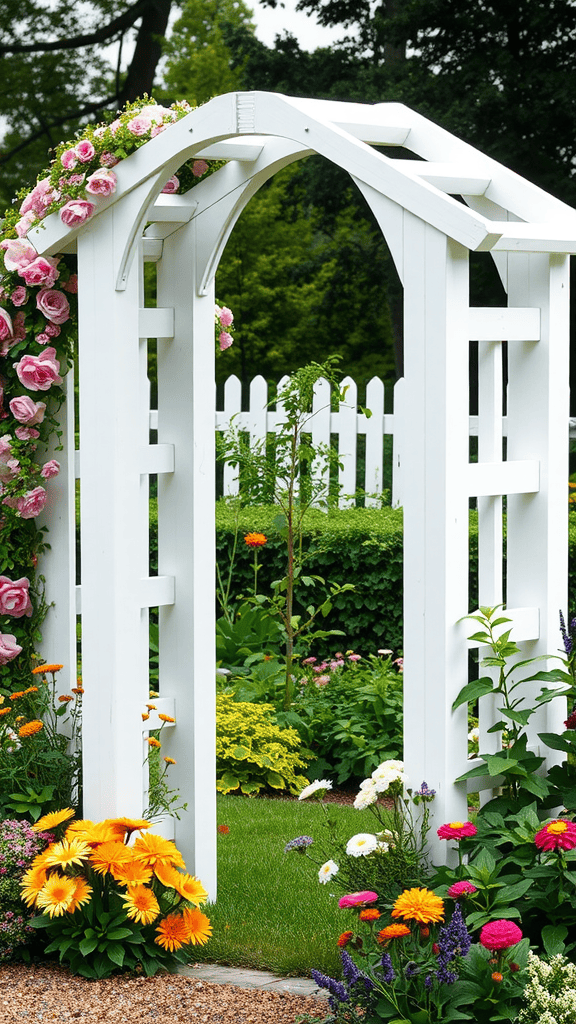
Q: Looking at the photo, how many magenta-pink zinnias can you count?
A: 5